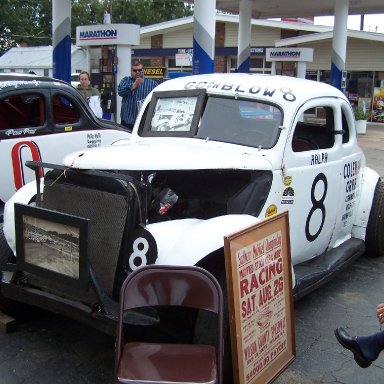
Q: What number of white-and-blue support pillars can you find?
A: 4